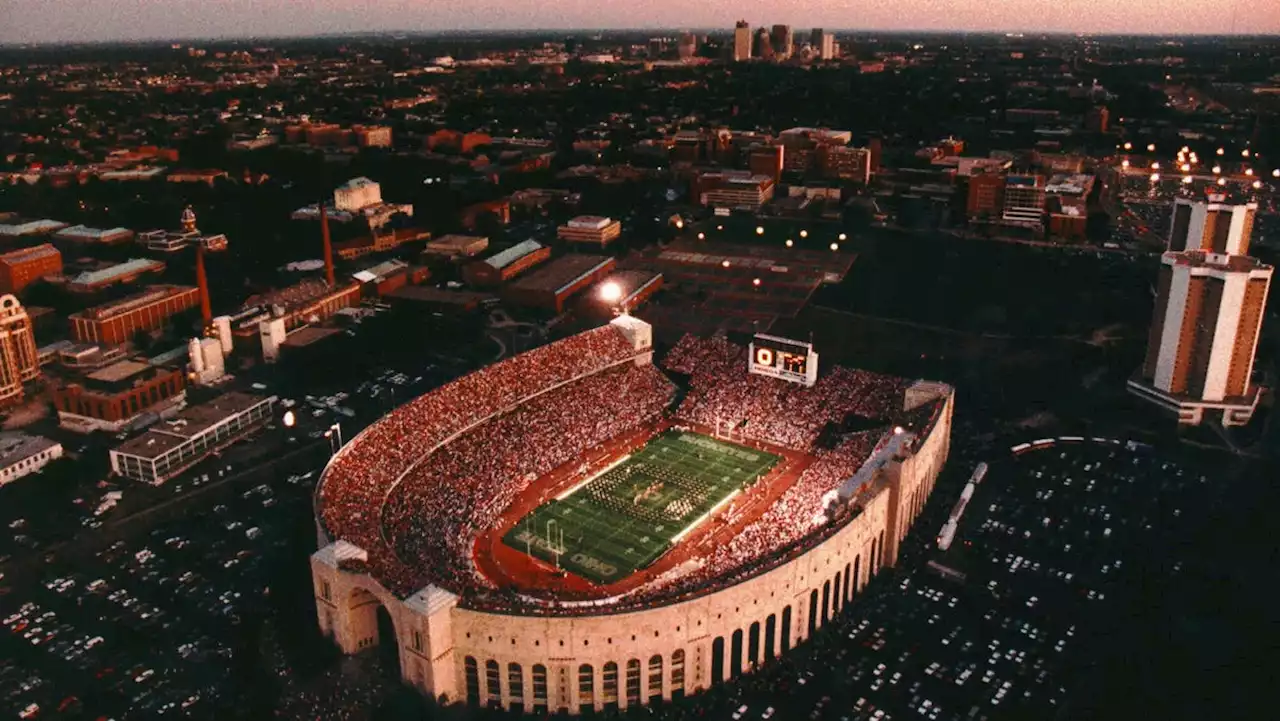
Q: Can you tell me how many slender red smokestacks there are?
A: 2